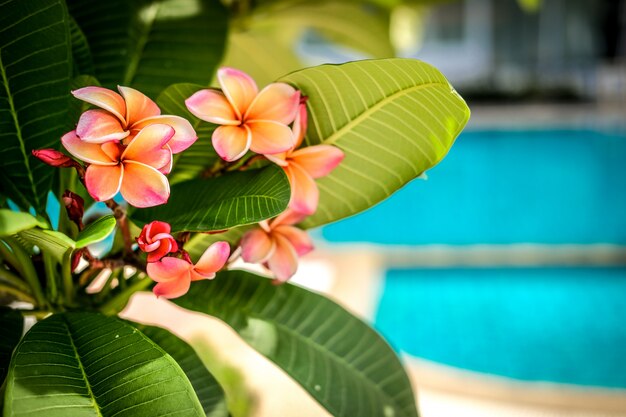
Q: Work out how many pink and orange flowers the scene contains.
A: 6